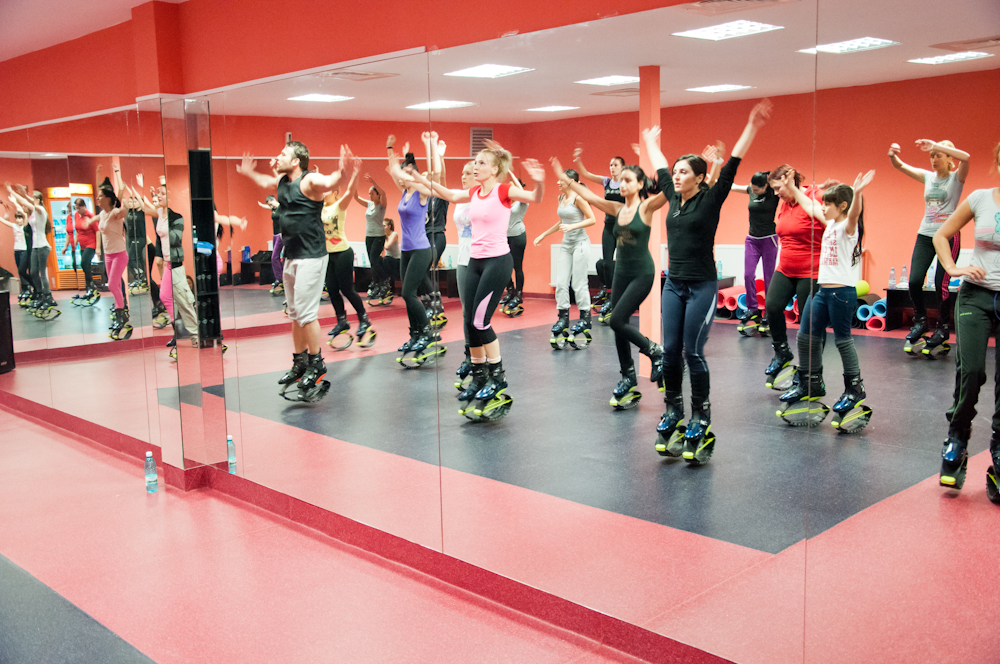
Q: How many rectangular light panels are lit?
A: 9